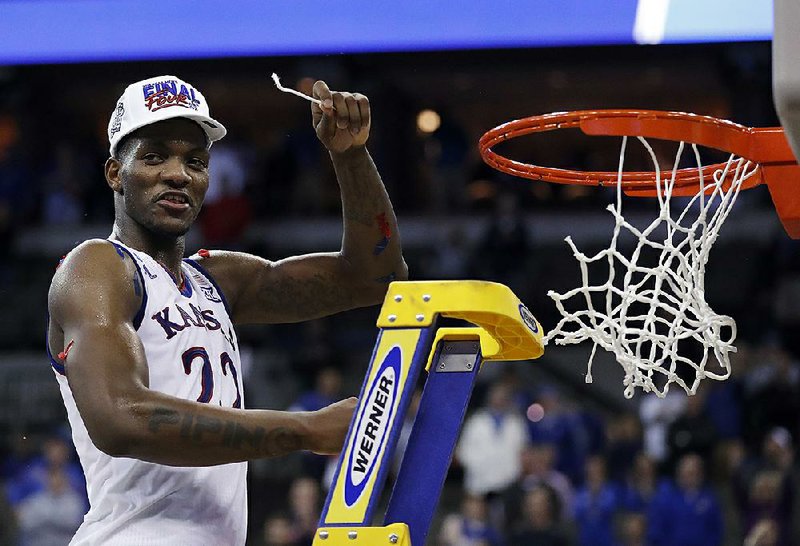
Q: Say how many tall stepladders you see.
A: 1